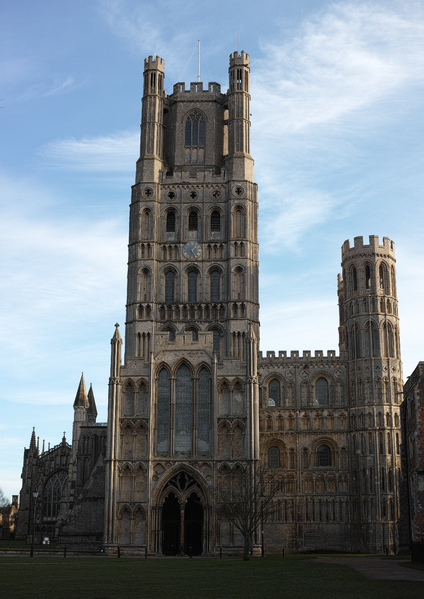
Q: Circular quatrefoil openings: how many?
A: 5